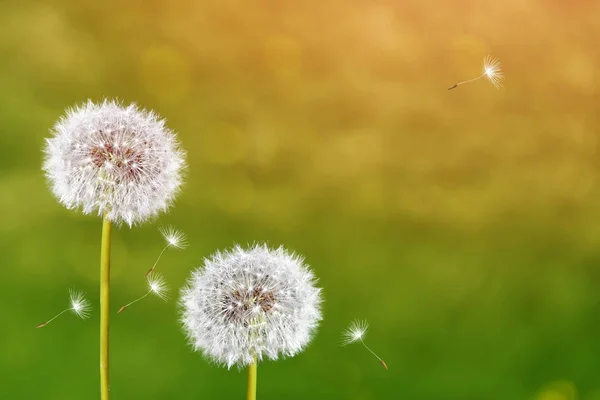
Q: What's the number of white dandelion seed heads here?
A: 2